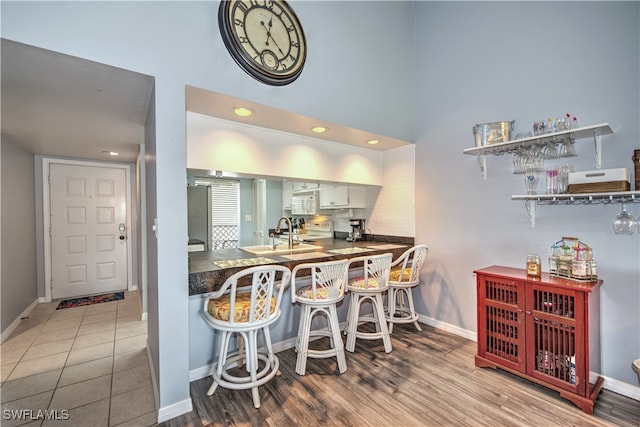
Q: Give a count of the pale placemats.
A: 4